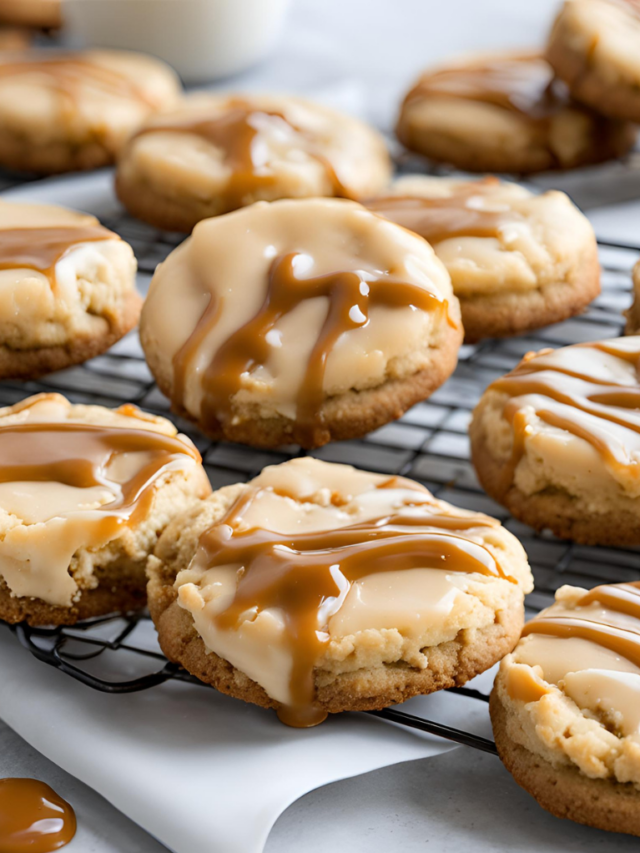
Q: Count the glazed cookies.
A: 11